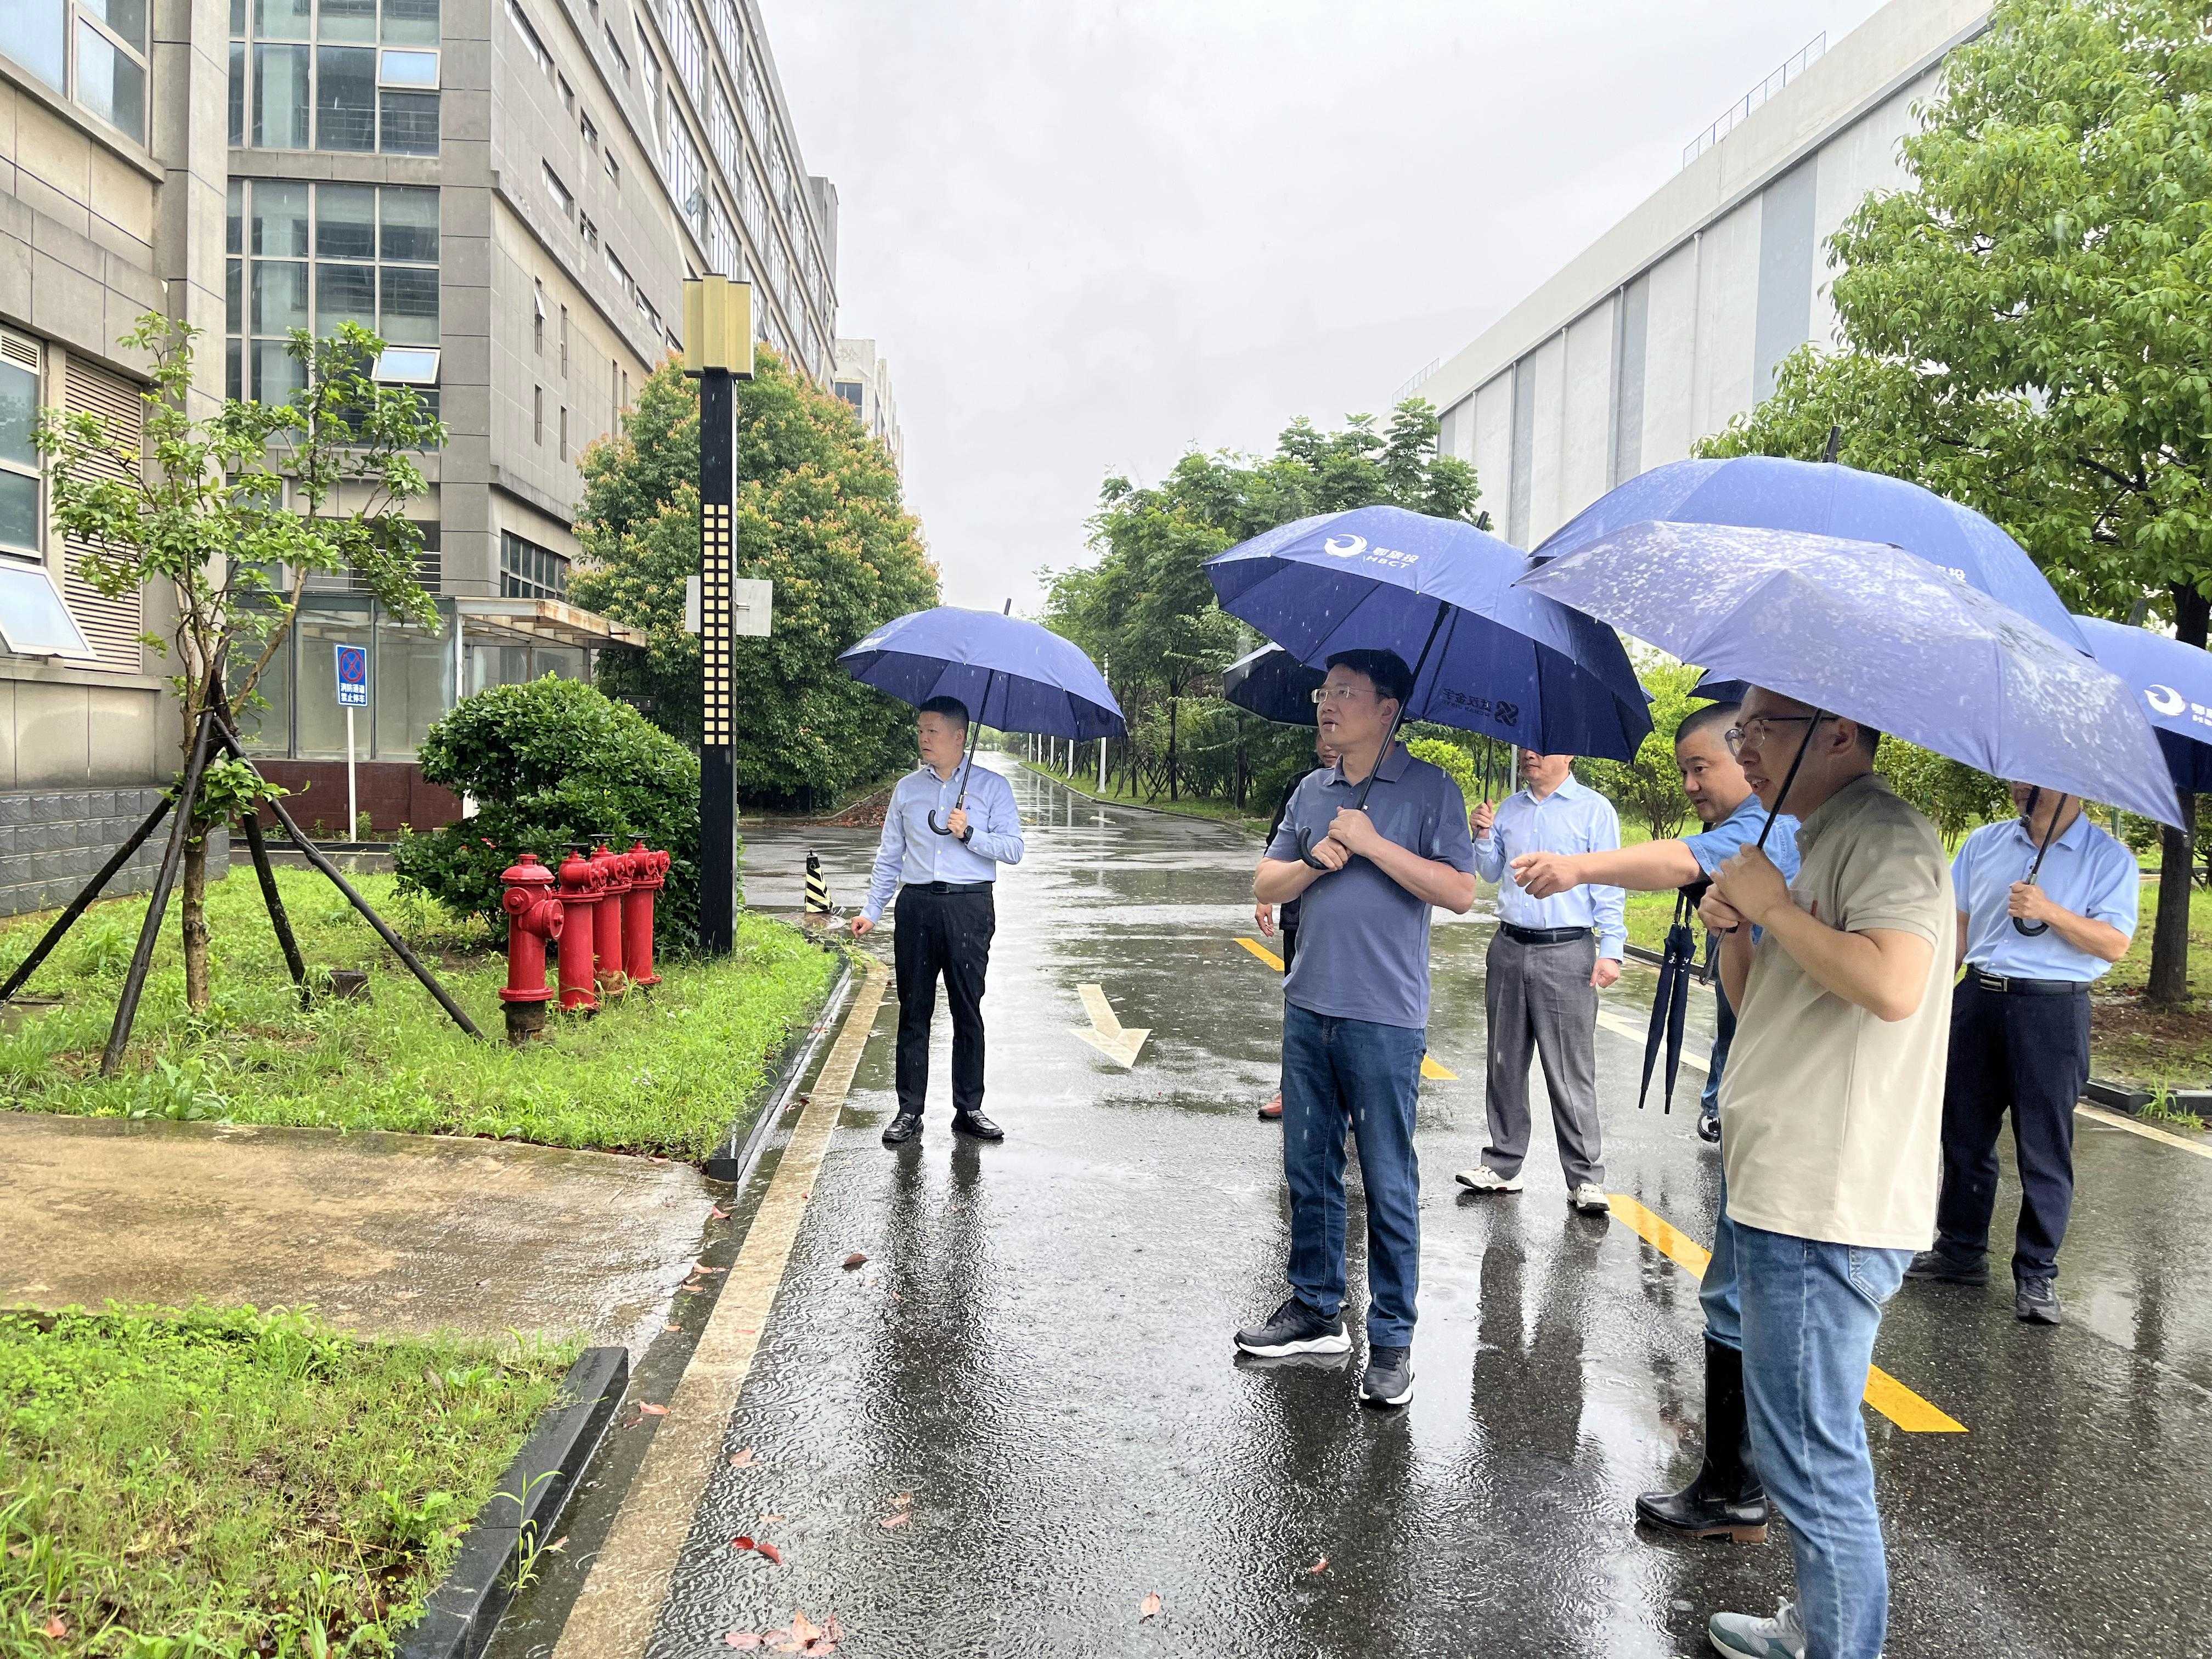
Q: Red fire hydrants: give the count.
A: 4